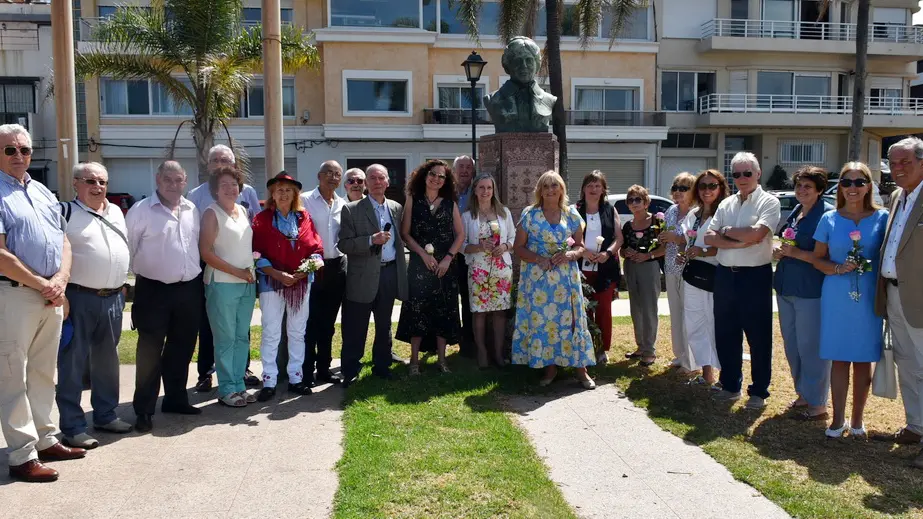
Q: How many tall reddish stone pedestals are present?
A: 1